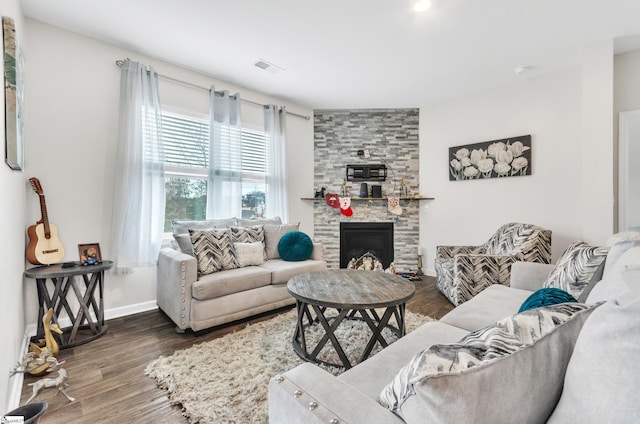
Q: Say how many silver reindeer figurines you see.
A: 2